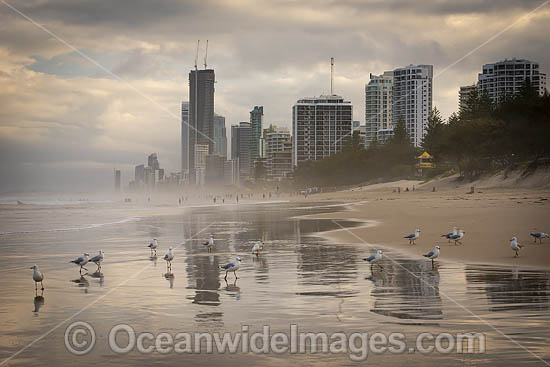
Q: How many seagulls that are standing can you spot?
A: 15